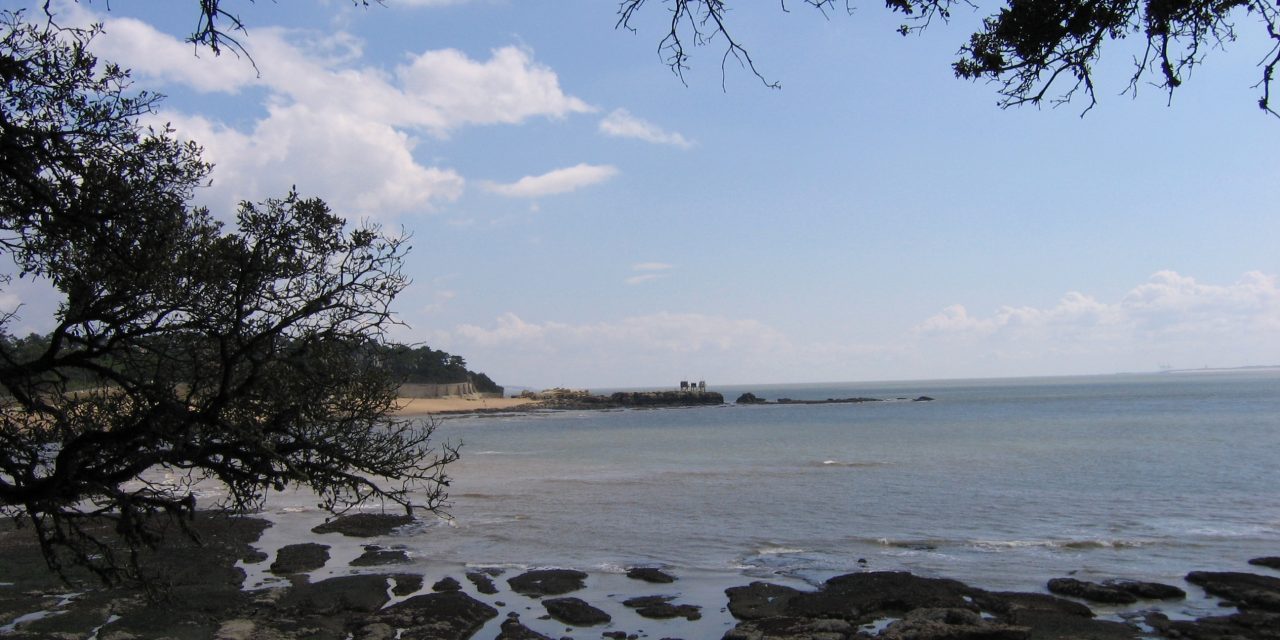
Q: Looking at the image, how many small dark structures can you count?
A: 3